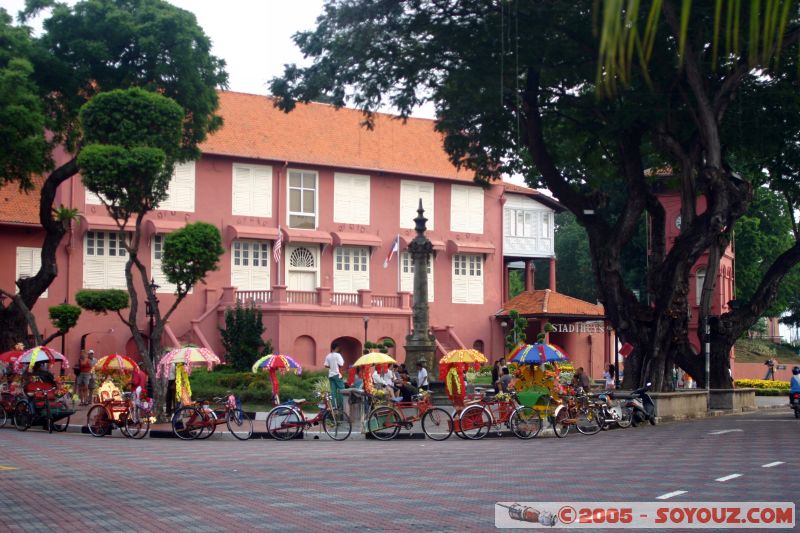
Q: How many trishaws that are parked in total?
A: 8